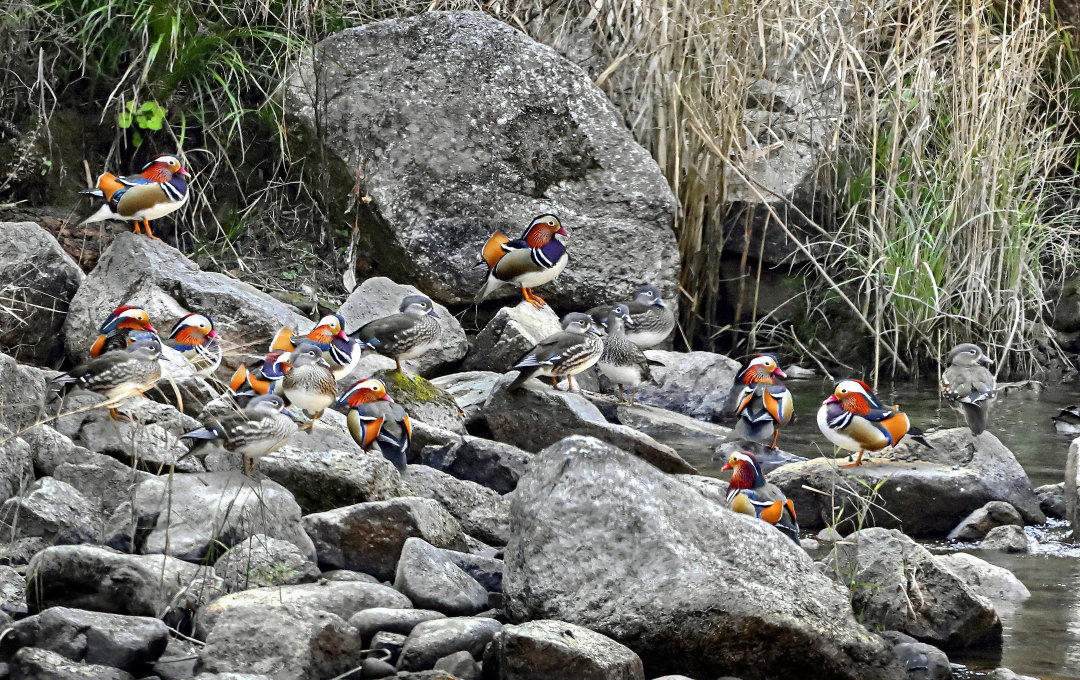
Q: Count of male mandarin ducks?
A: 10